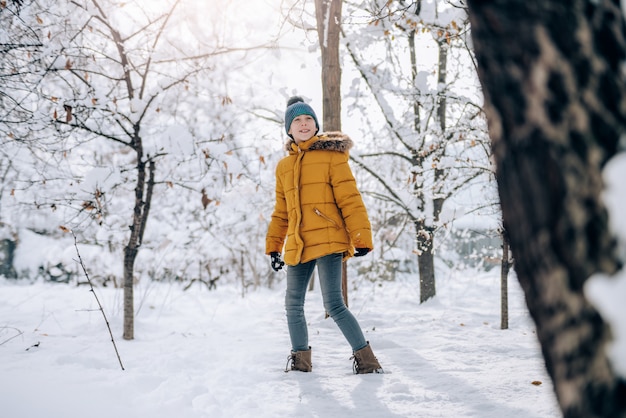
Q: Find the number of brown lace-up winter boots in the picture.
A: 2